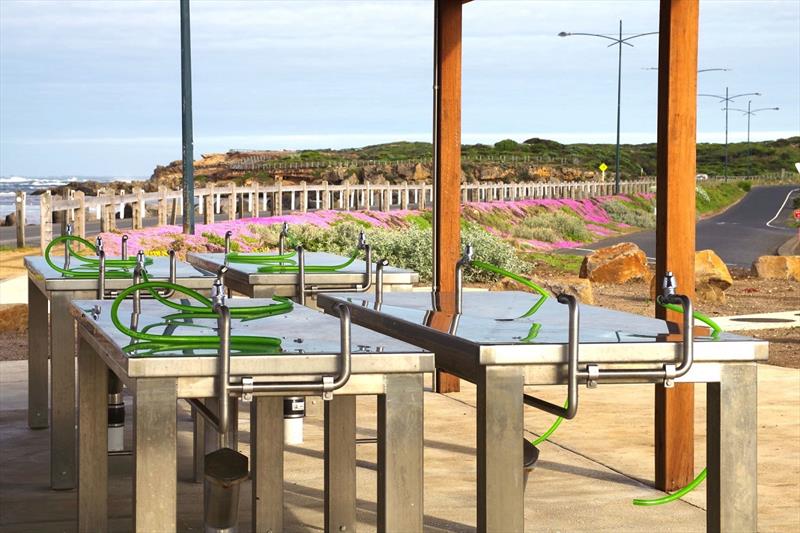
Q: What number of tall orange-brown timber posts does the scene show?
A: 2